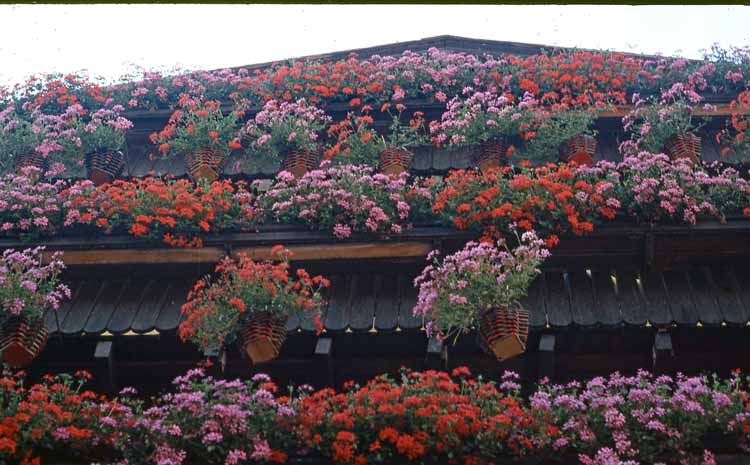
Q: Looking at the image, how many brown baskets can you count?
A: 11